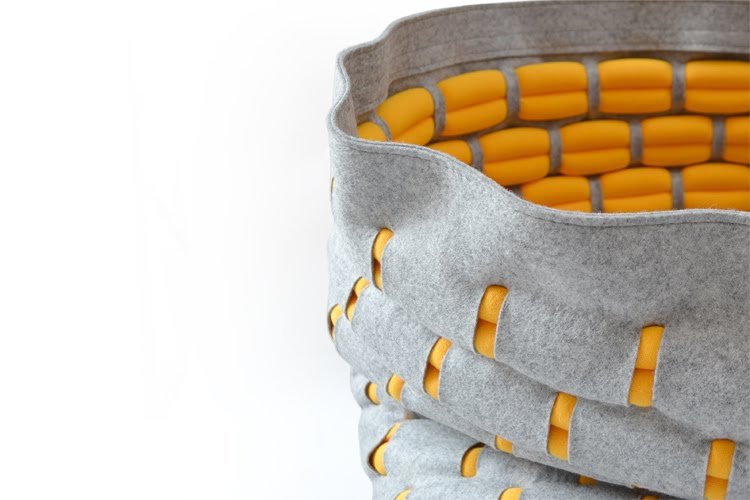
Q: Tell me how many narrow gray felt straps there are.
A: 11